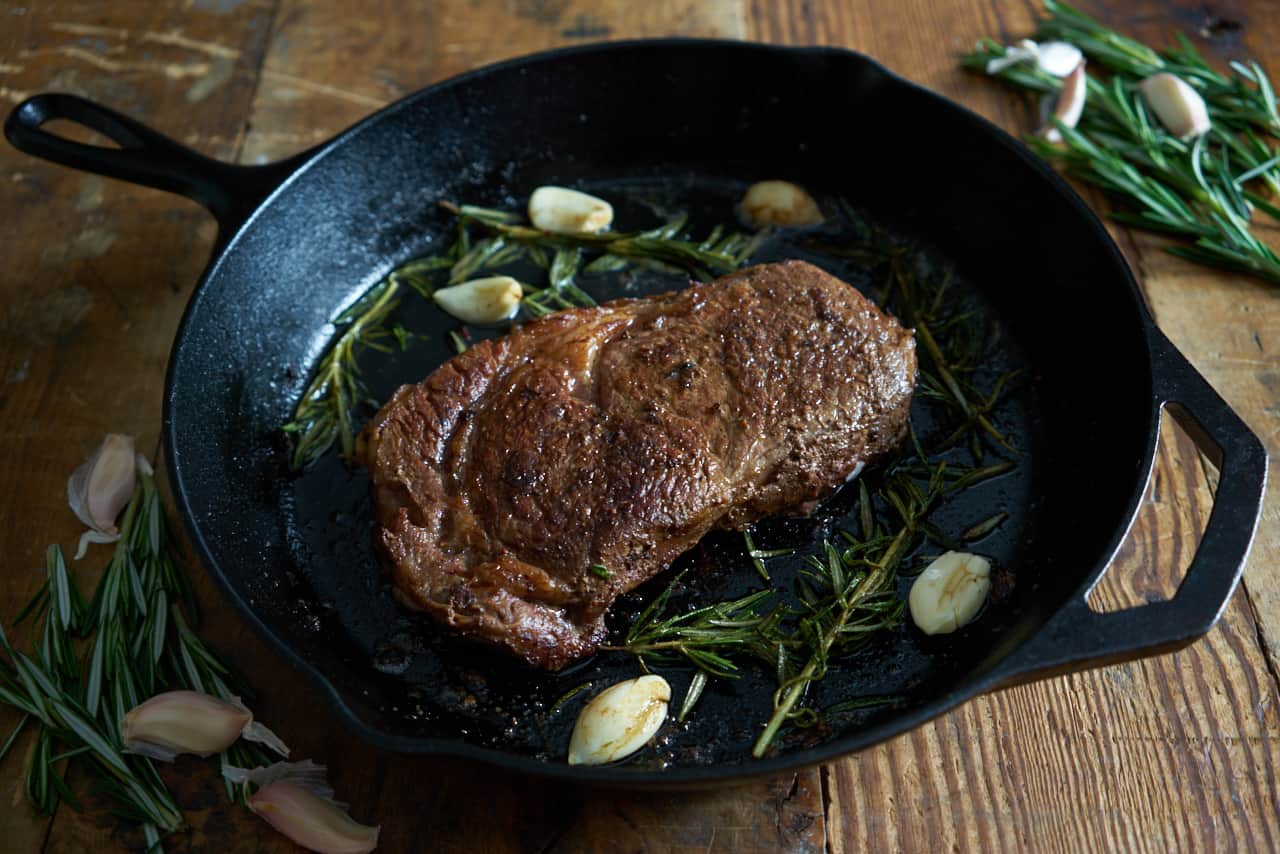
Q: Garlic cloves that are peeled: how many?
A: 5